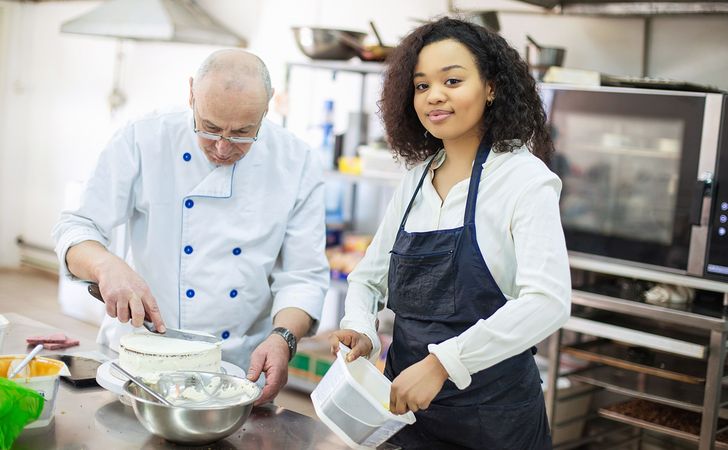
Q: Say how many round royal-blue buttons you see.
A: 7